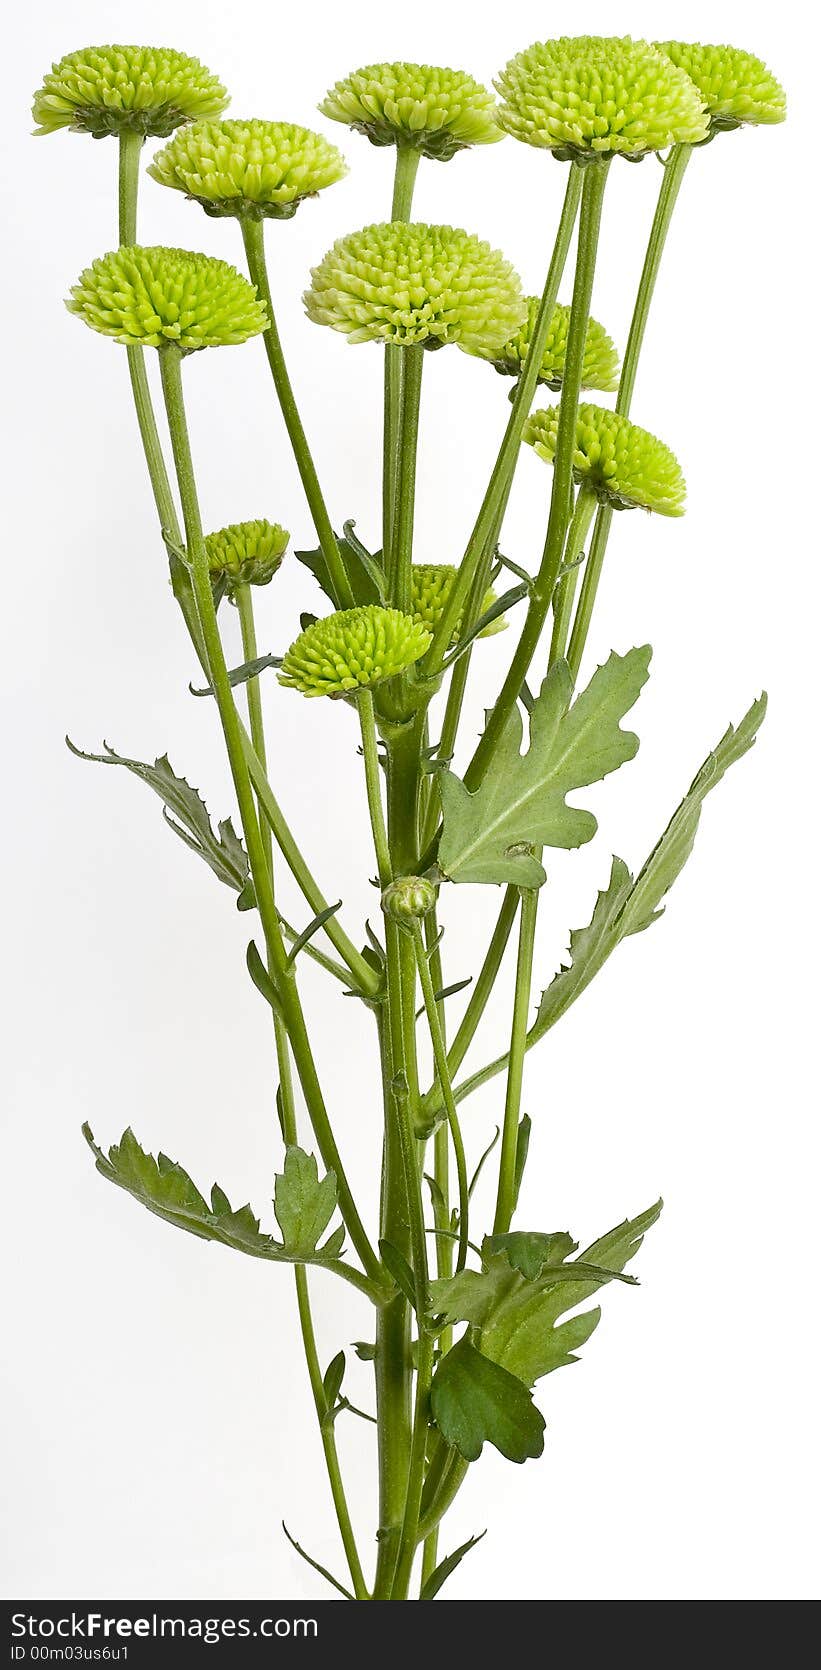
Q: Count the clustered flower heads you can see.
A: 12